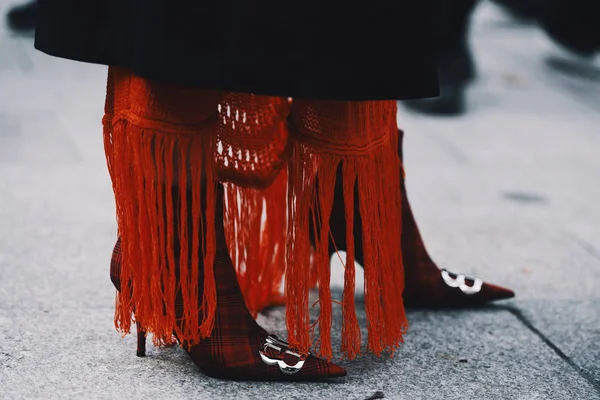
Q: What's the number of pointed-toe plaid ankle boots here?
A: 2